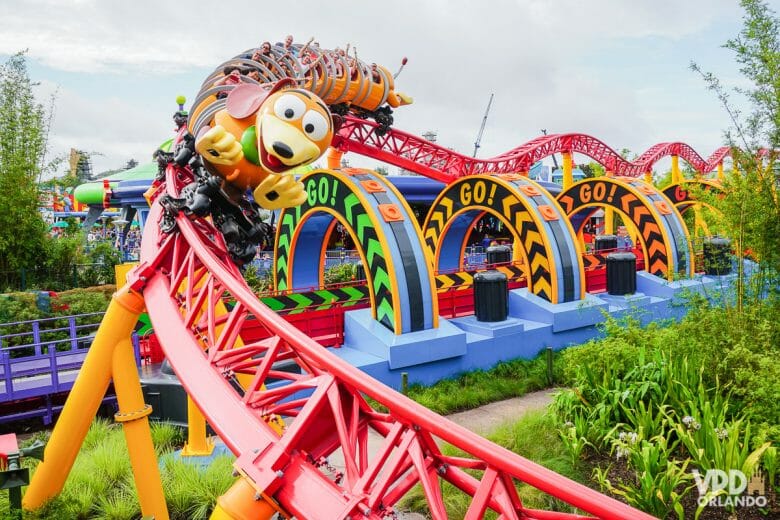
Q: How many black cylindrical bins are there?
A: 5